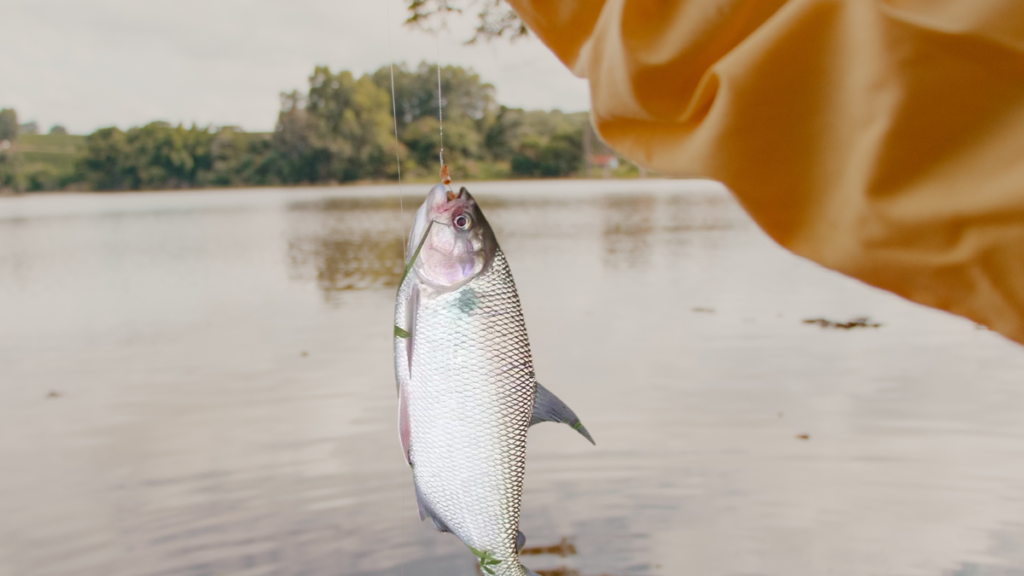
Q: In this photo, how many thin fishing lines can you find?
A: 2